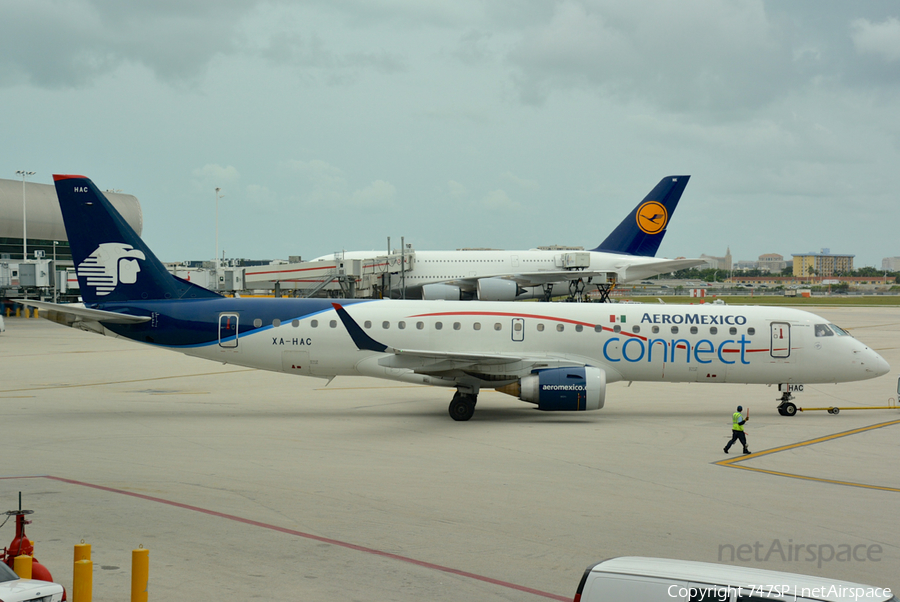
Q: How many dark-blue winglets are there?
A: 1